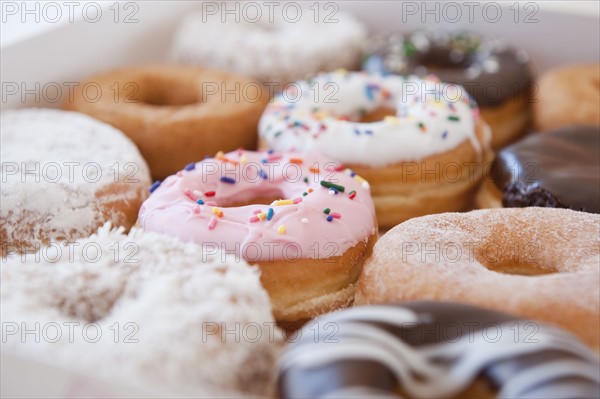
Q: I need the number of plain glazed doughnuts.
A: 2